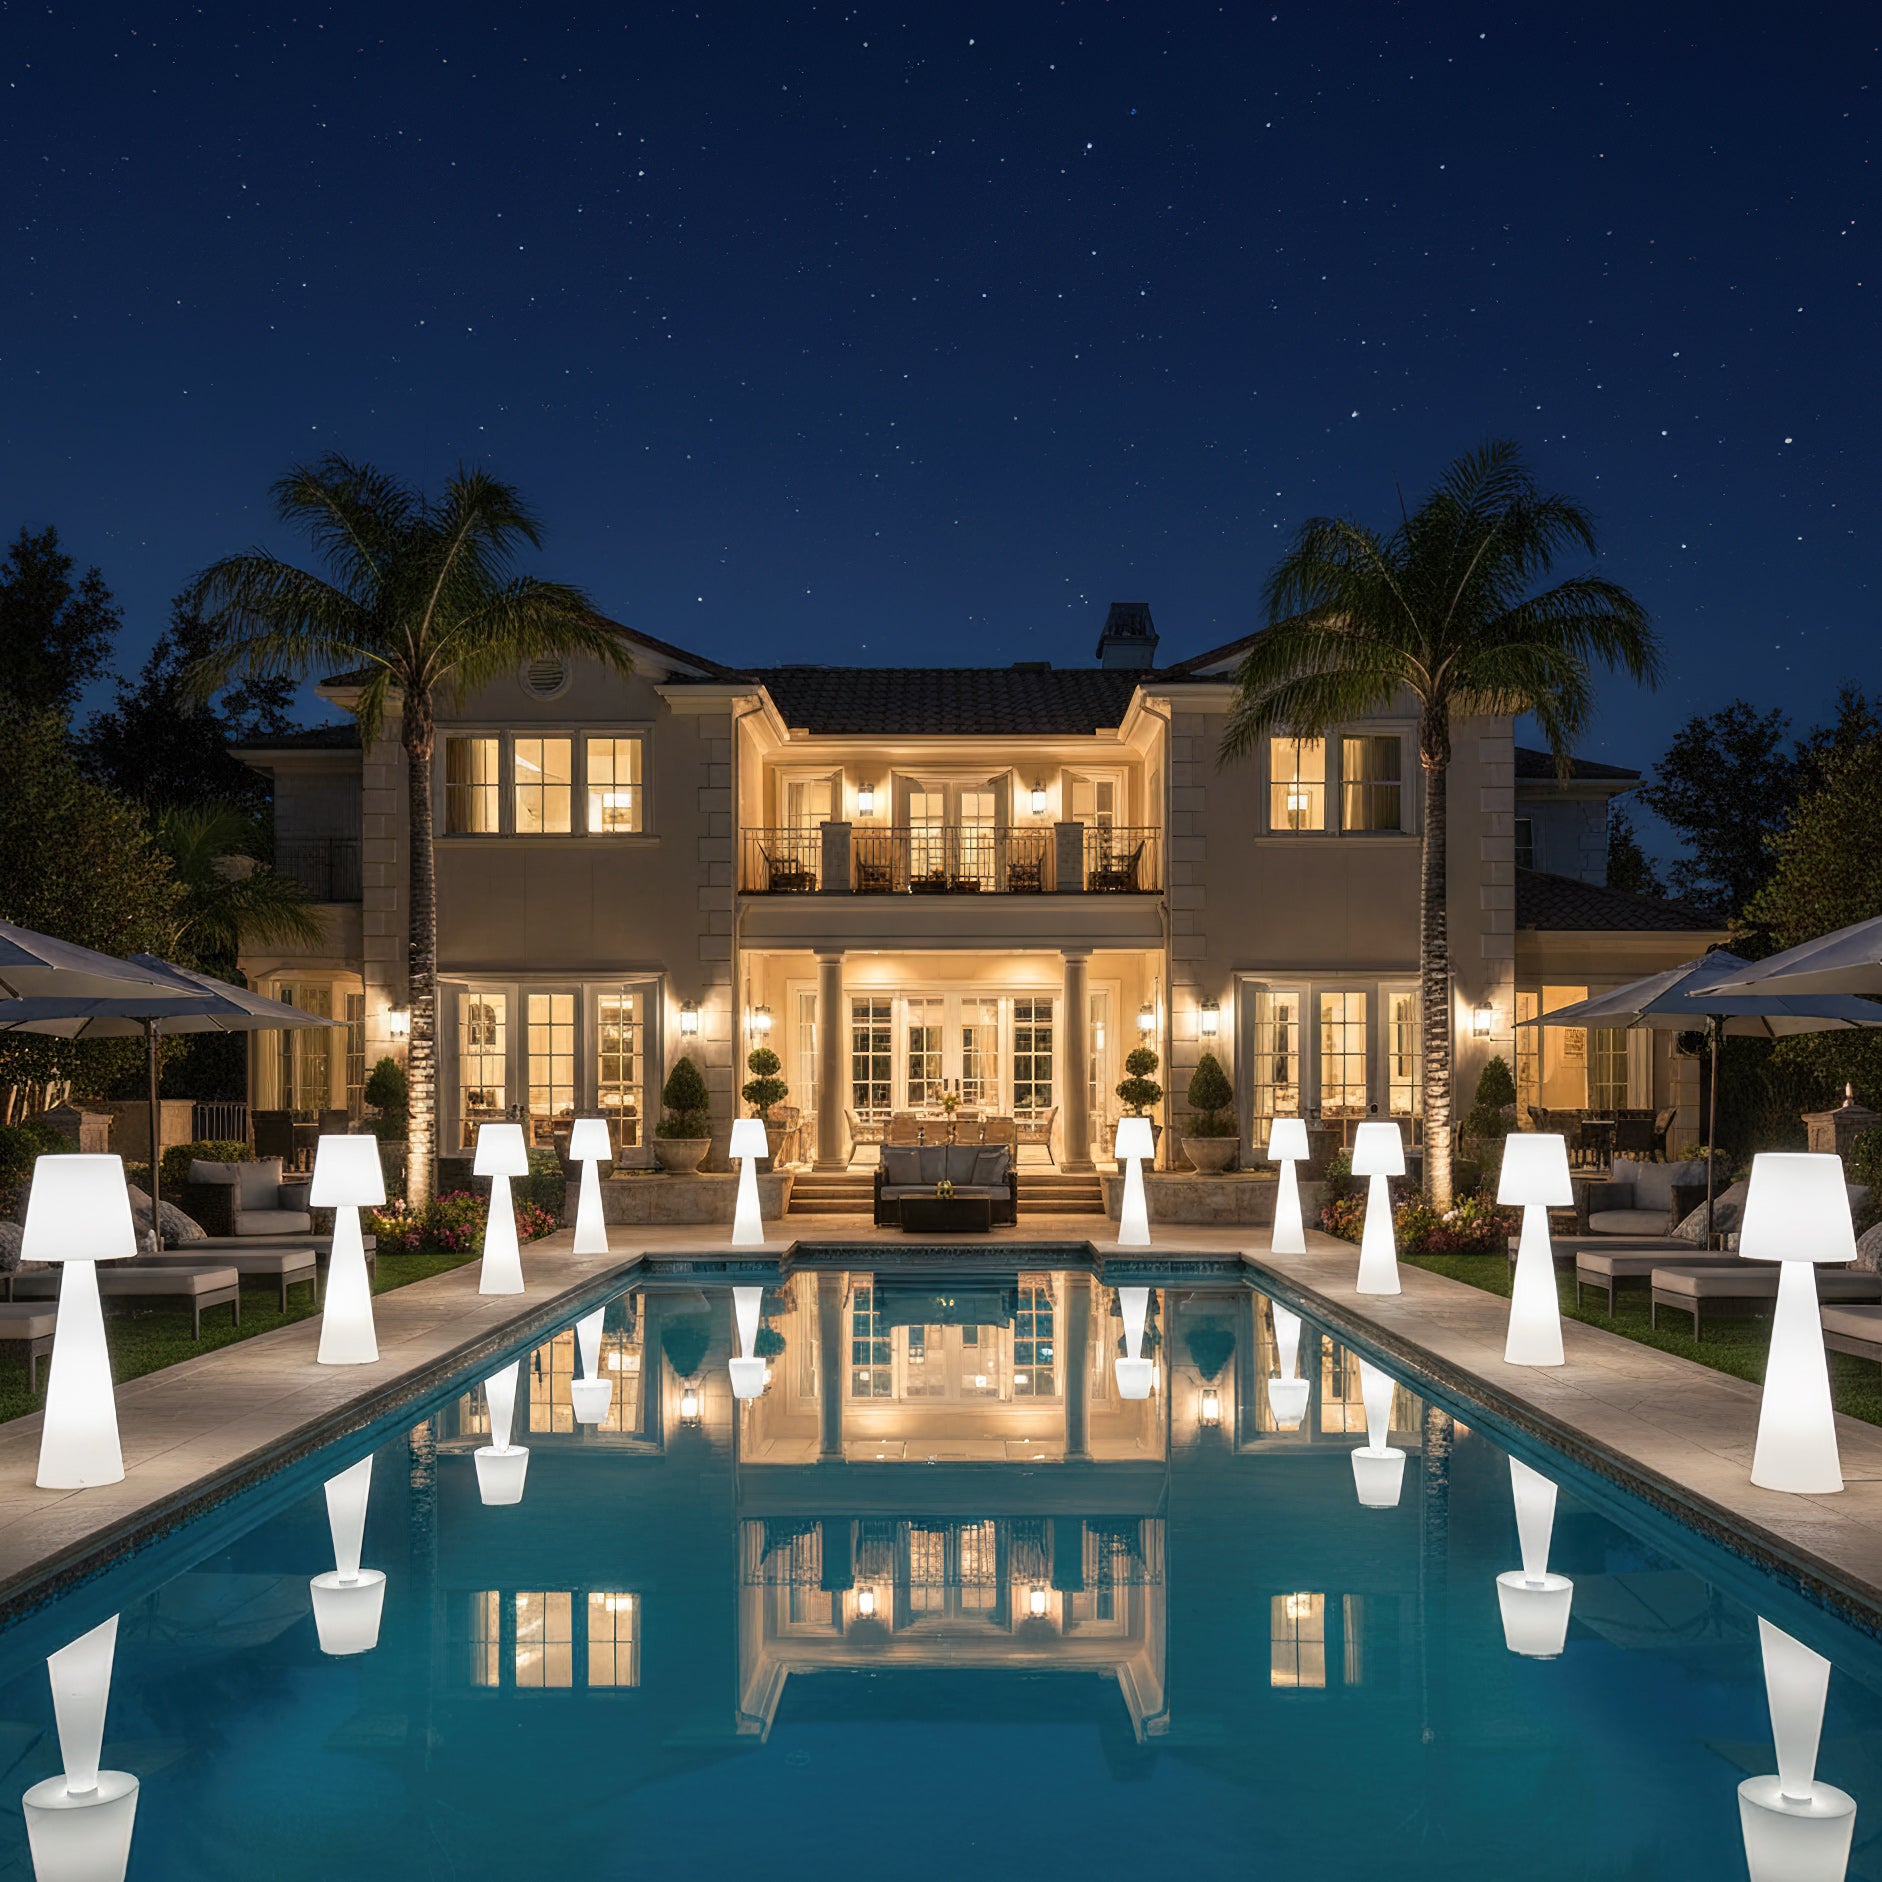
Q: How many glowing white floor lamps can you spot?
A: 10